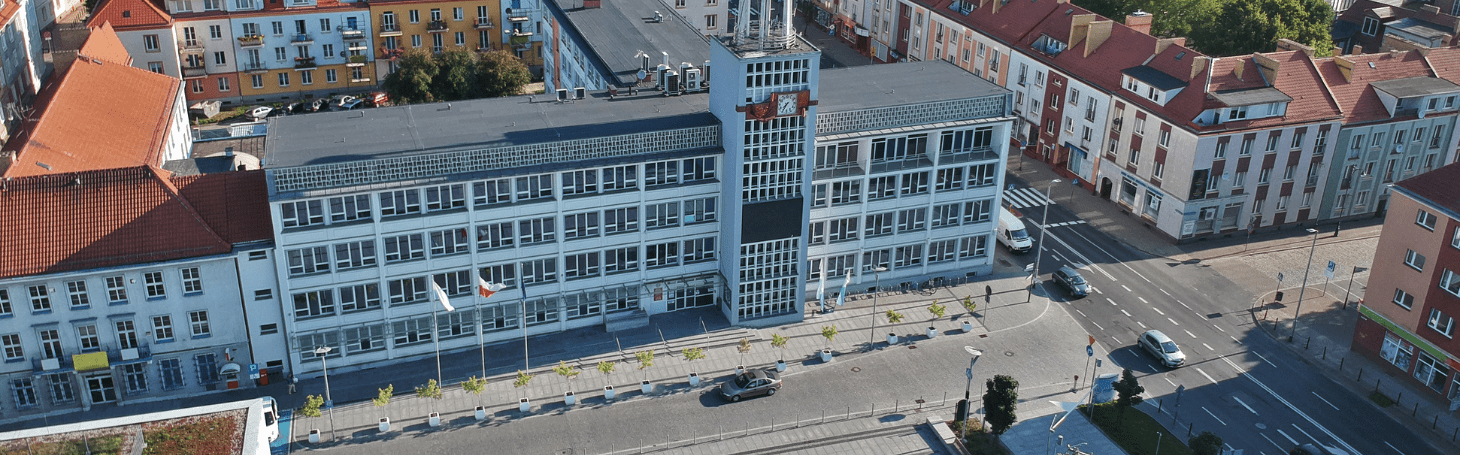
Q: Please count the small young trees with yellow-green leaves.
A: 15